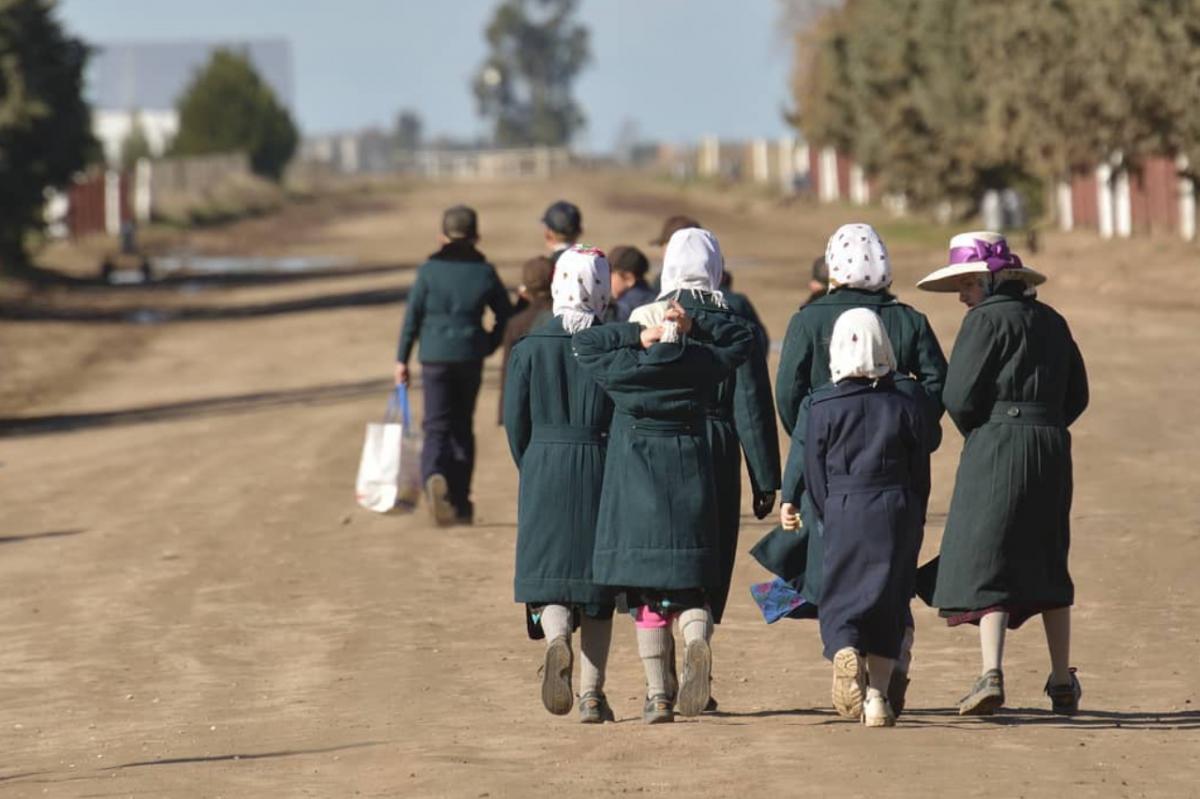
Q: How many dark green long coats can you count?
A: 5